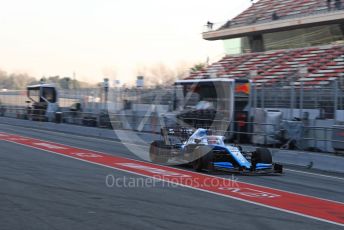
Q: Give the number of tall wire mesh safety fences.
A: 1